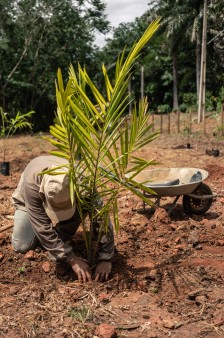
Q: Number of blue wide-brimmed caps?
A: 0